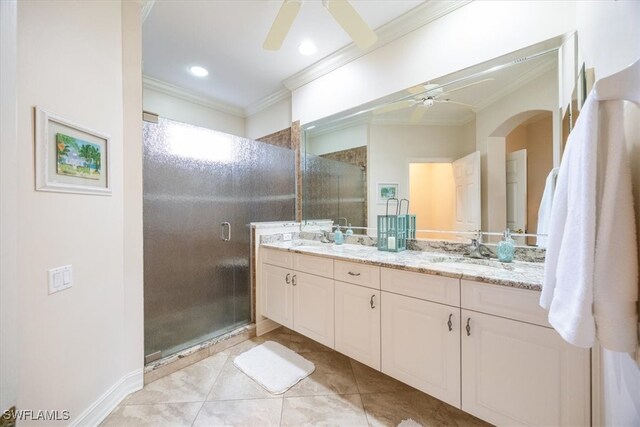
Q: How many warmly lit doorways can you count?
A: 2